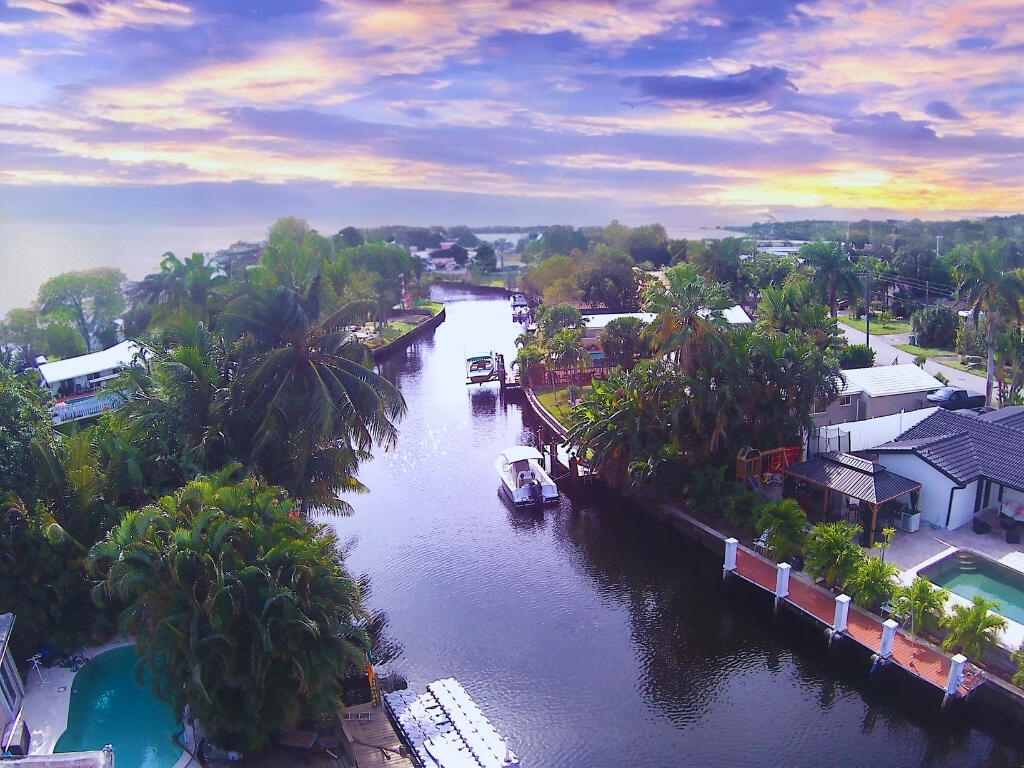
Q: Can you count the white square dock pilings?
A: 5